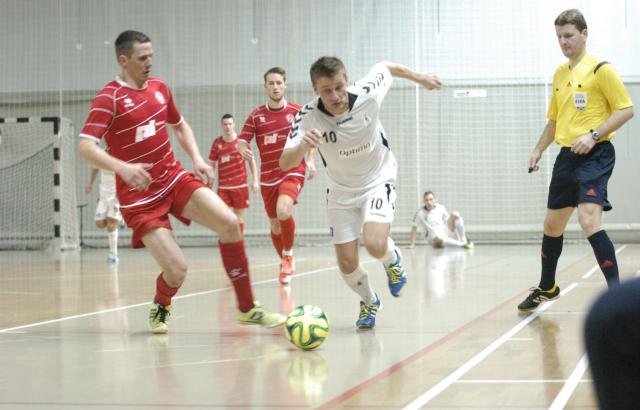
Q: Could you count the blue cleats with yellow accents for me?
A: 2